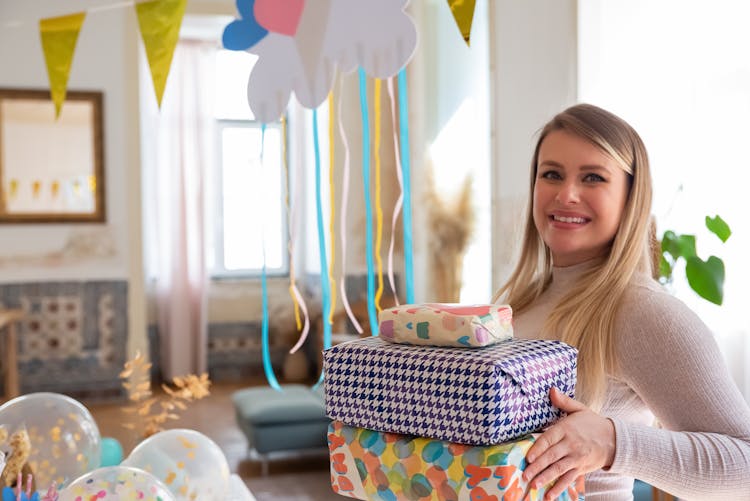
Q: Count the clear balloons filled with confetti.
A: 3